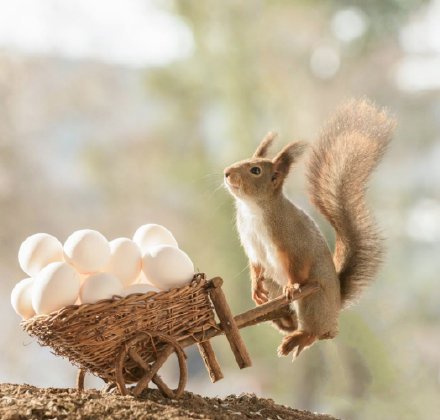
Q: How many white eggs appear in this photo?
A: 9